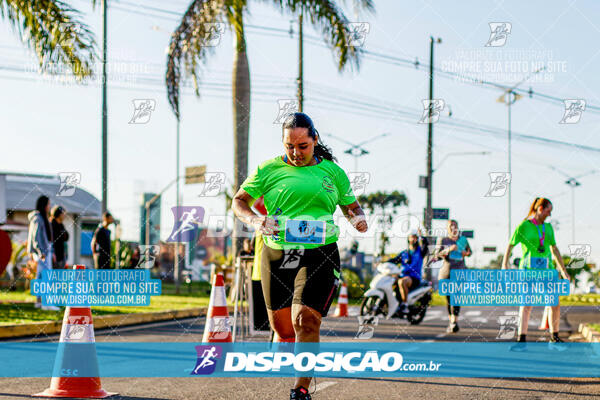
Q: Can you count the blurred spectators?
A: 3